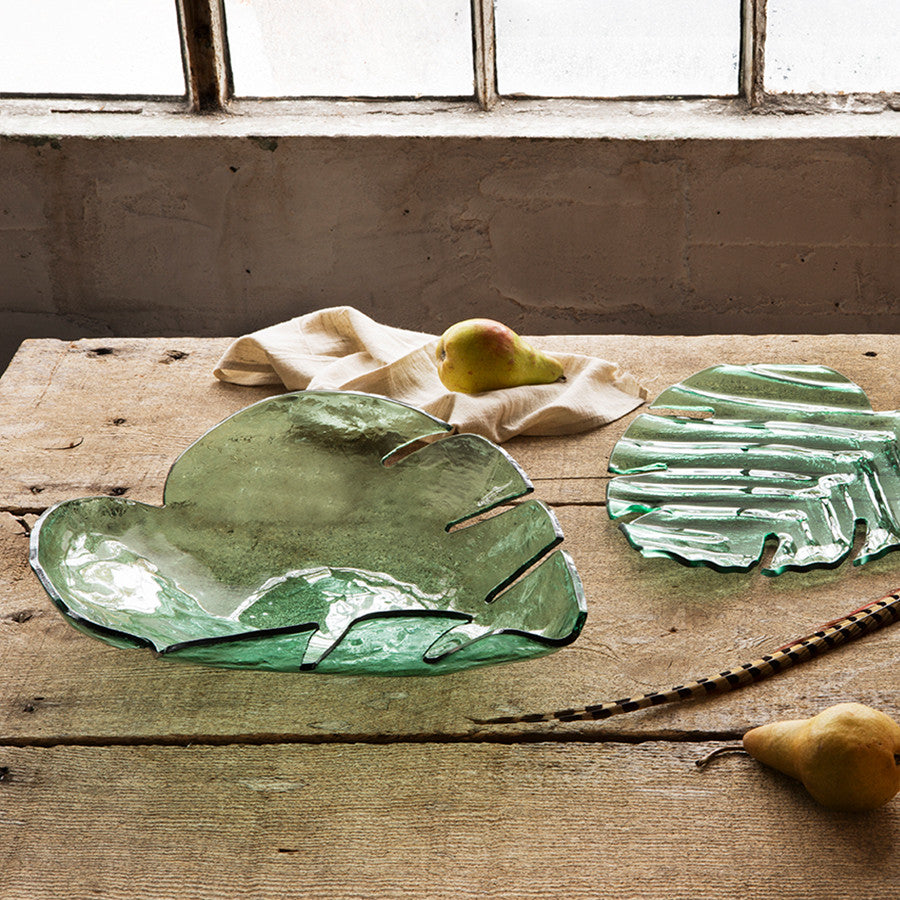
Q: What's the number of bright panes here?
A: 4